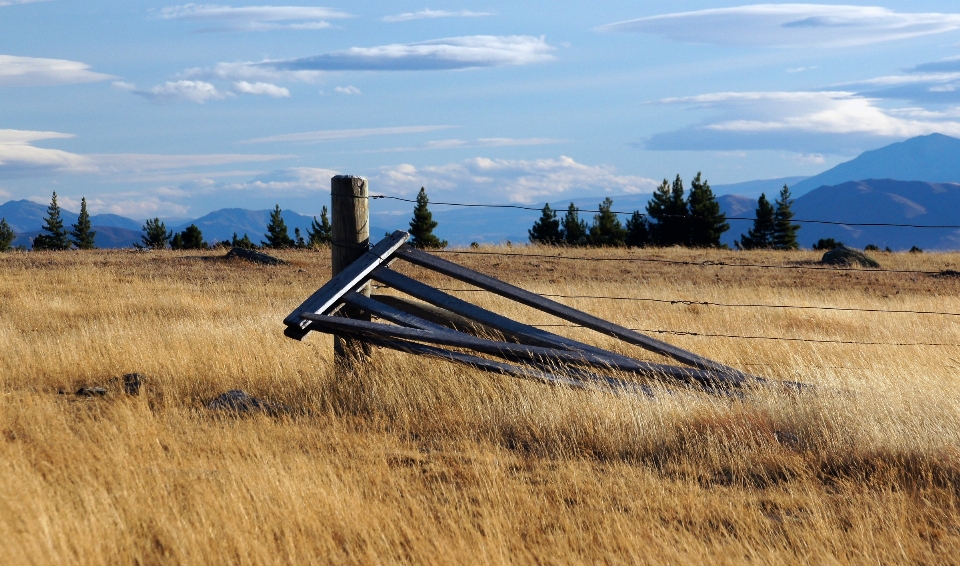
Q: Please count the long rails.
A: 5